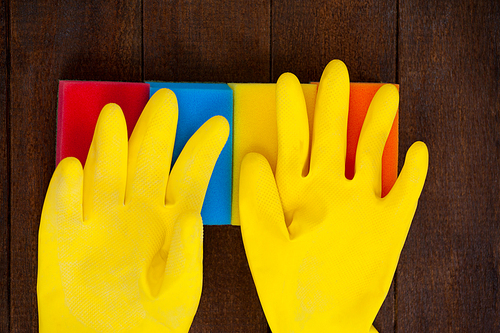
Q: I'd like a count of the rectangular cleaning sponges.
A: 4